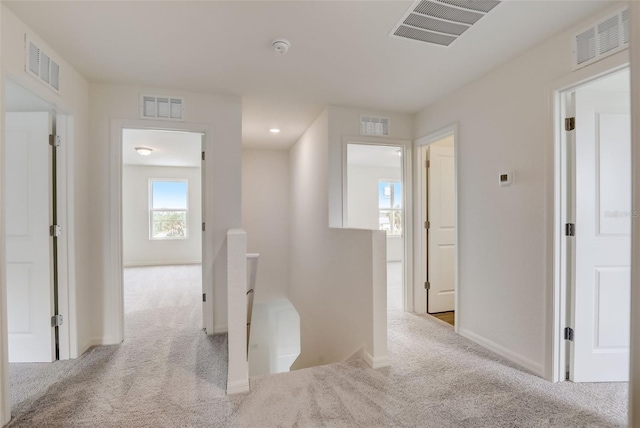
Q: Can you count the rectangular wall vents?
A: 4